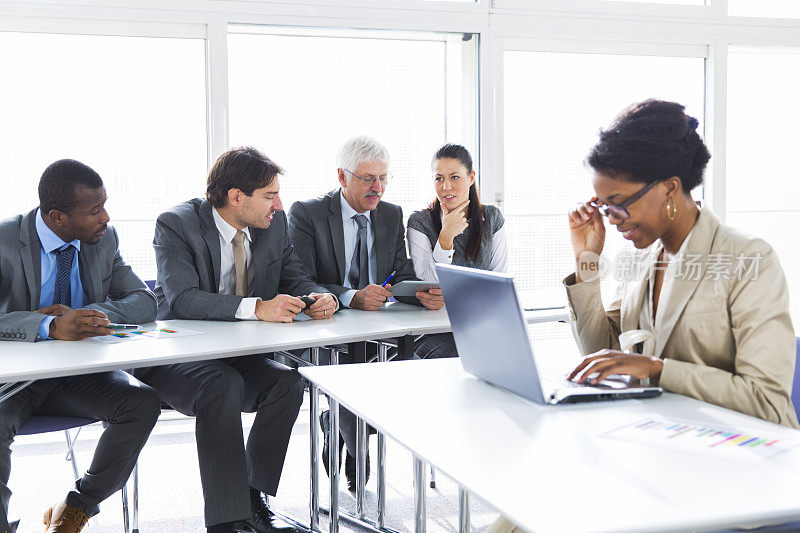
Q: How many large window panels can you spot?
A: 4